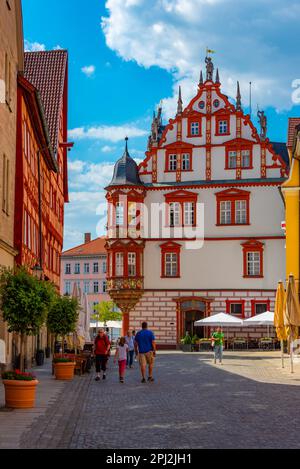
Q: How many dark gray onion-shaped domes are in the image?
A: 1